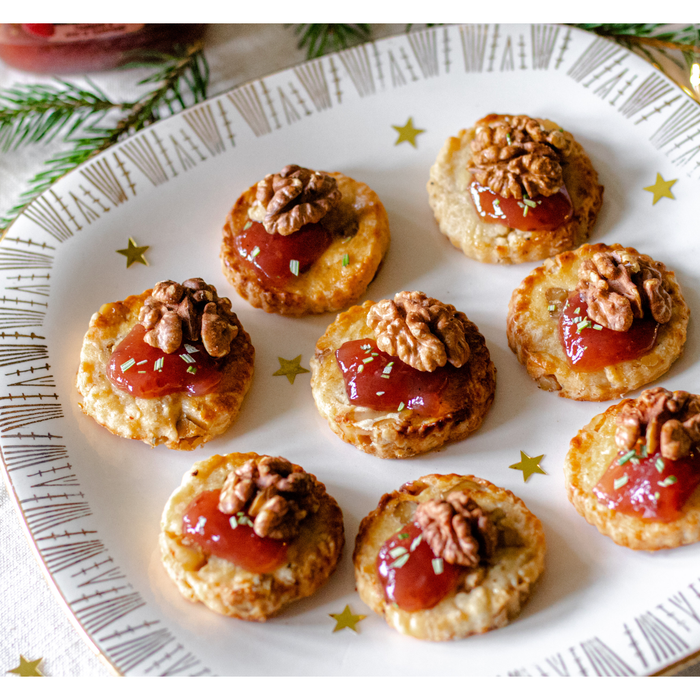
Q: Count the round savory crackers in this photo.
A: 8